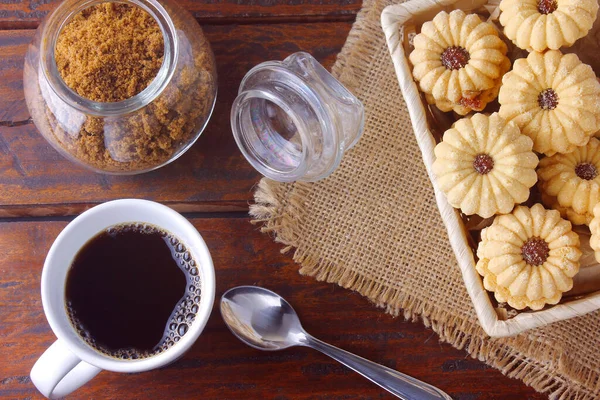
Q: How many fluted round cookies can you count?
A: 7